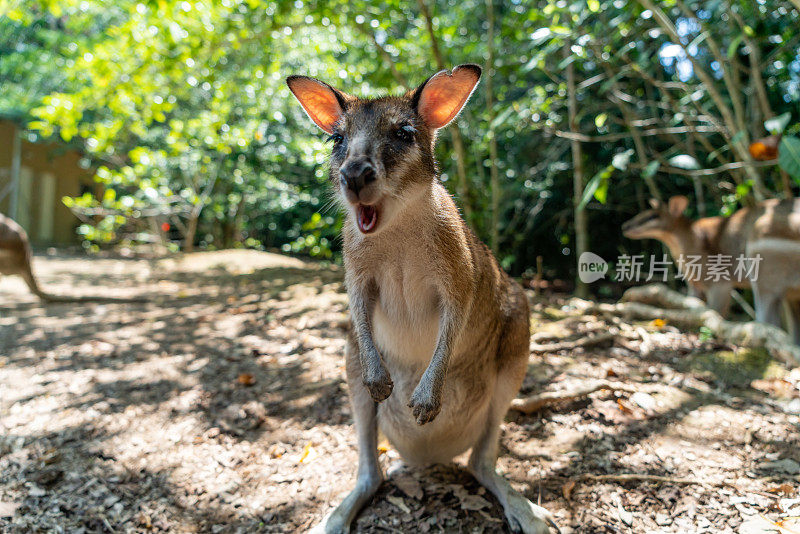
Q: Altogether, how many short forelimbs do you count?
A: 2